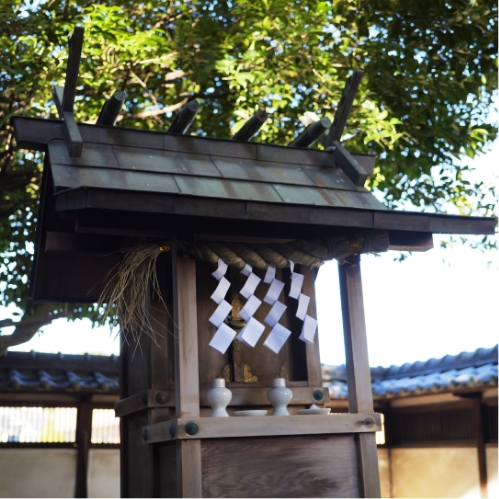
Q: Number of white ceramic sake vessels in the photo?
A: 2